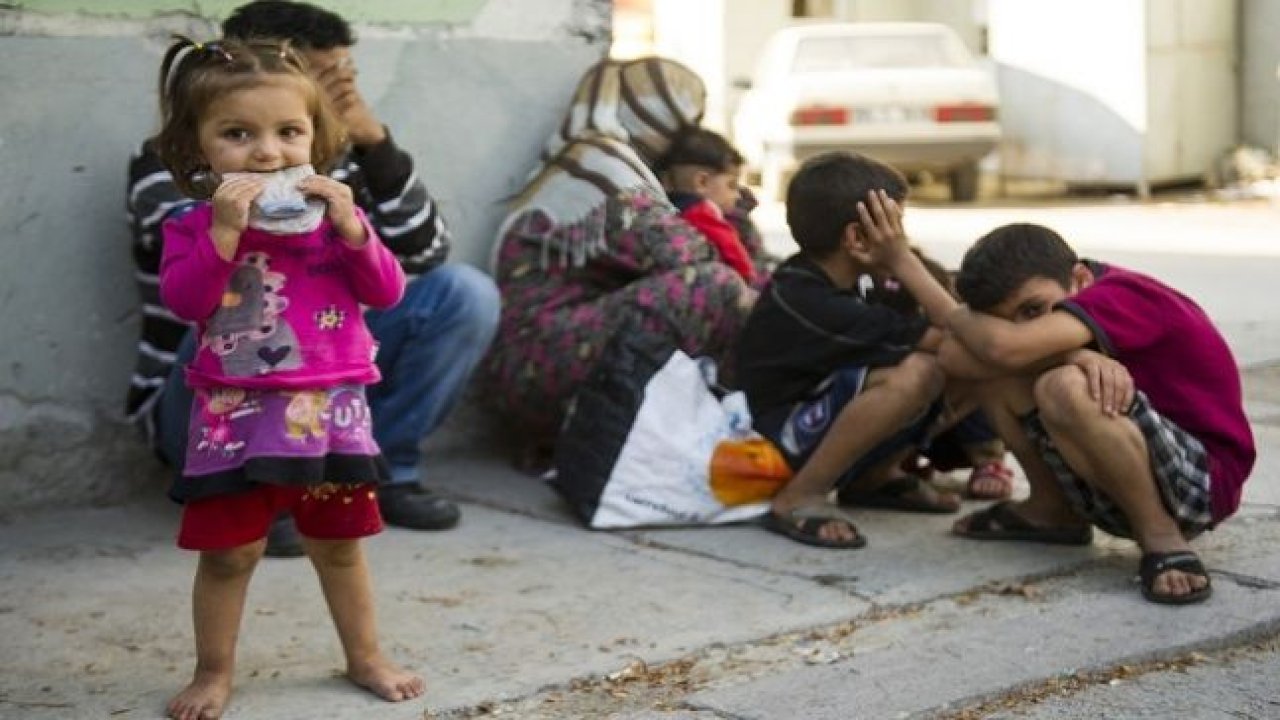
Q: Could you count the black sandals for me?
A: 4